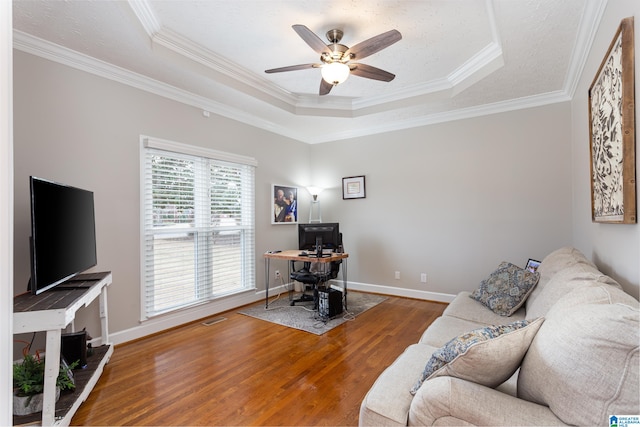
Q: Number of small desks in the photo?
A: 1